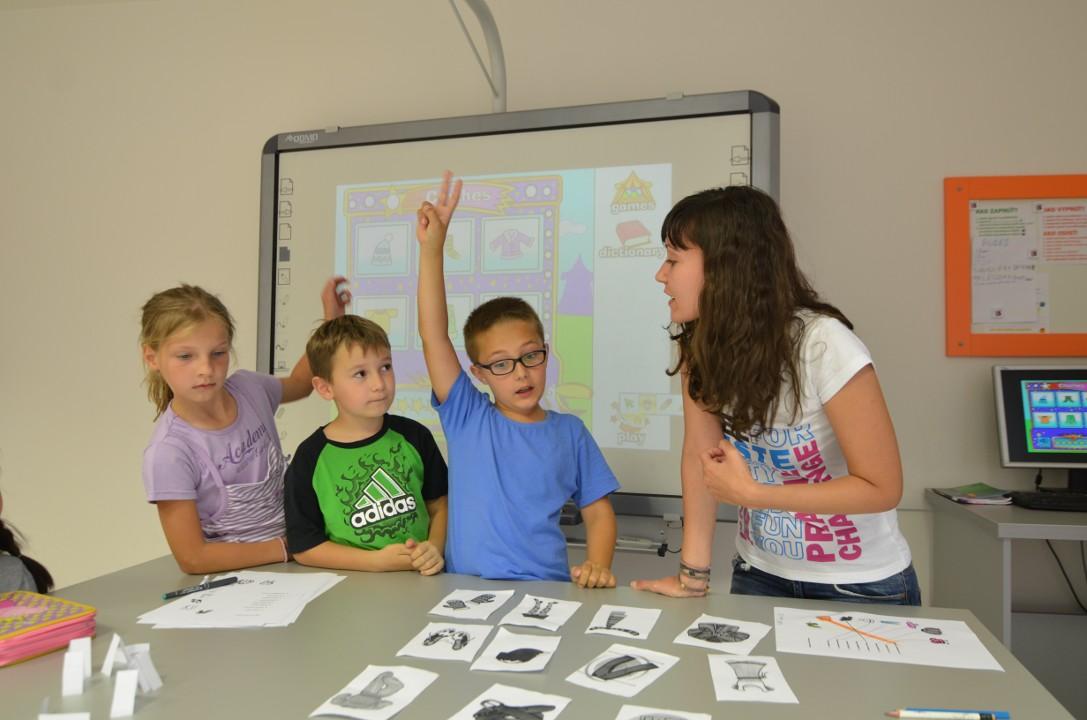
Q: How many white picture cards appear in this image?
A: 11